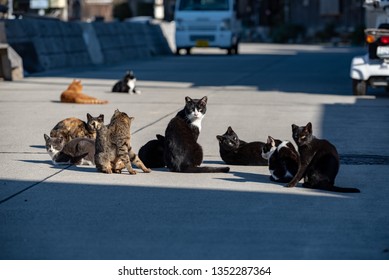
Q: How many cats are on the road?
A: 10